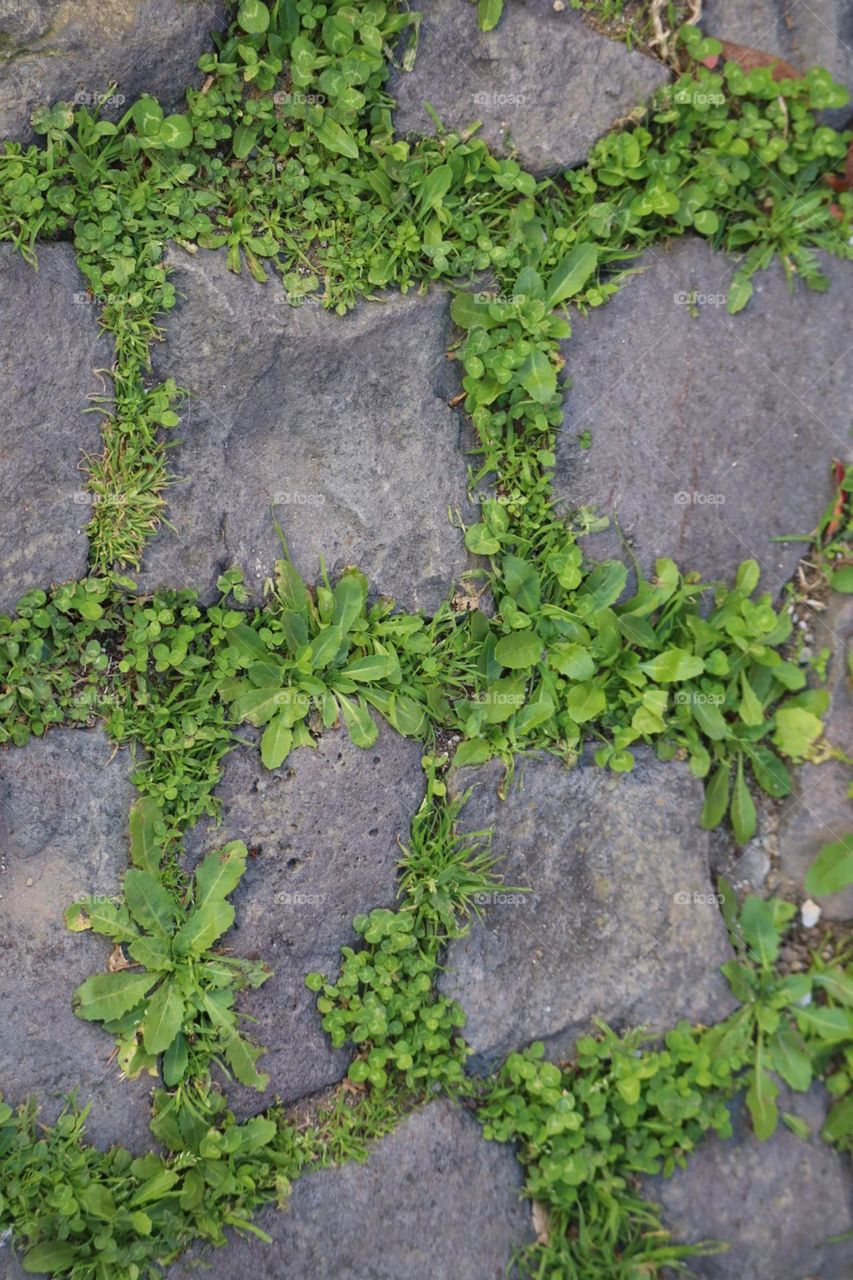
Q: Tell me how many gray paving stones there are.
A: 12